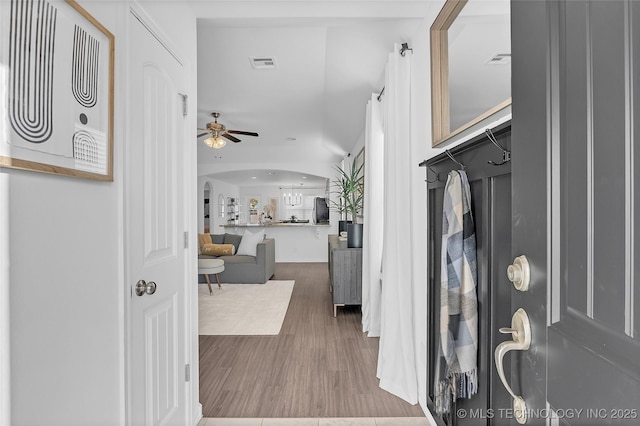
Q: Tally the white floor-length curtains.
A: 2